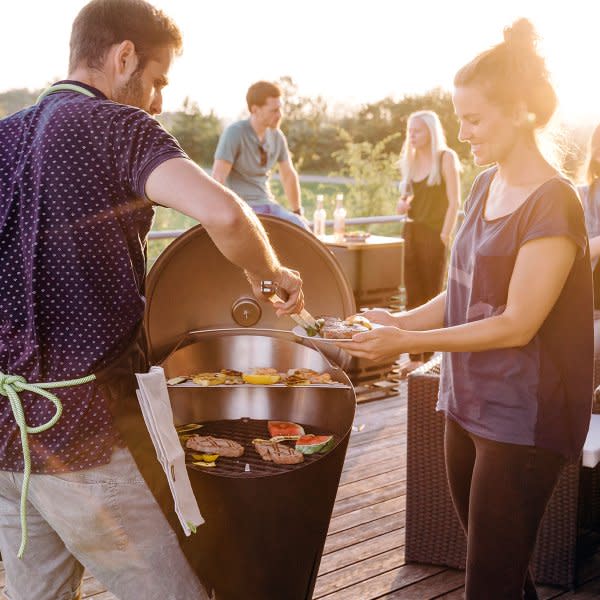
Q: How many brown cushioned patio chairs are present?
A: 1